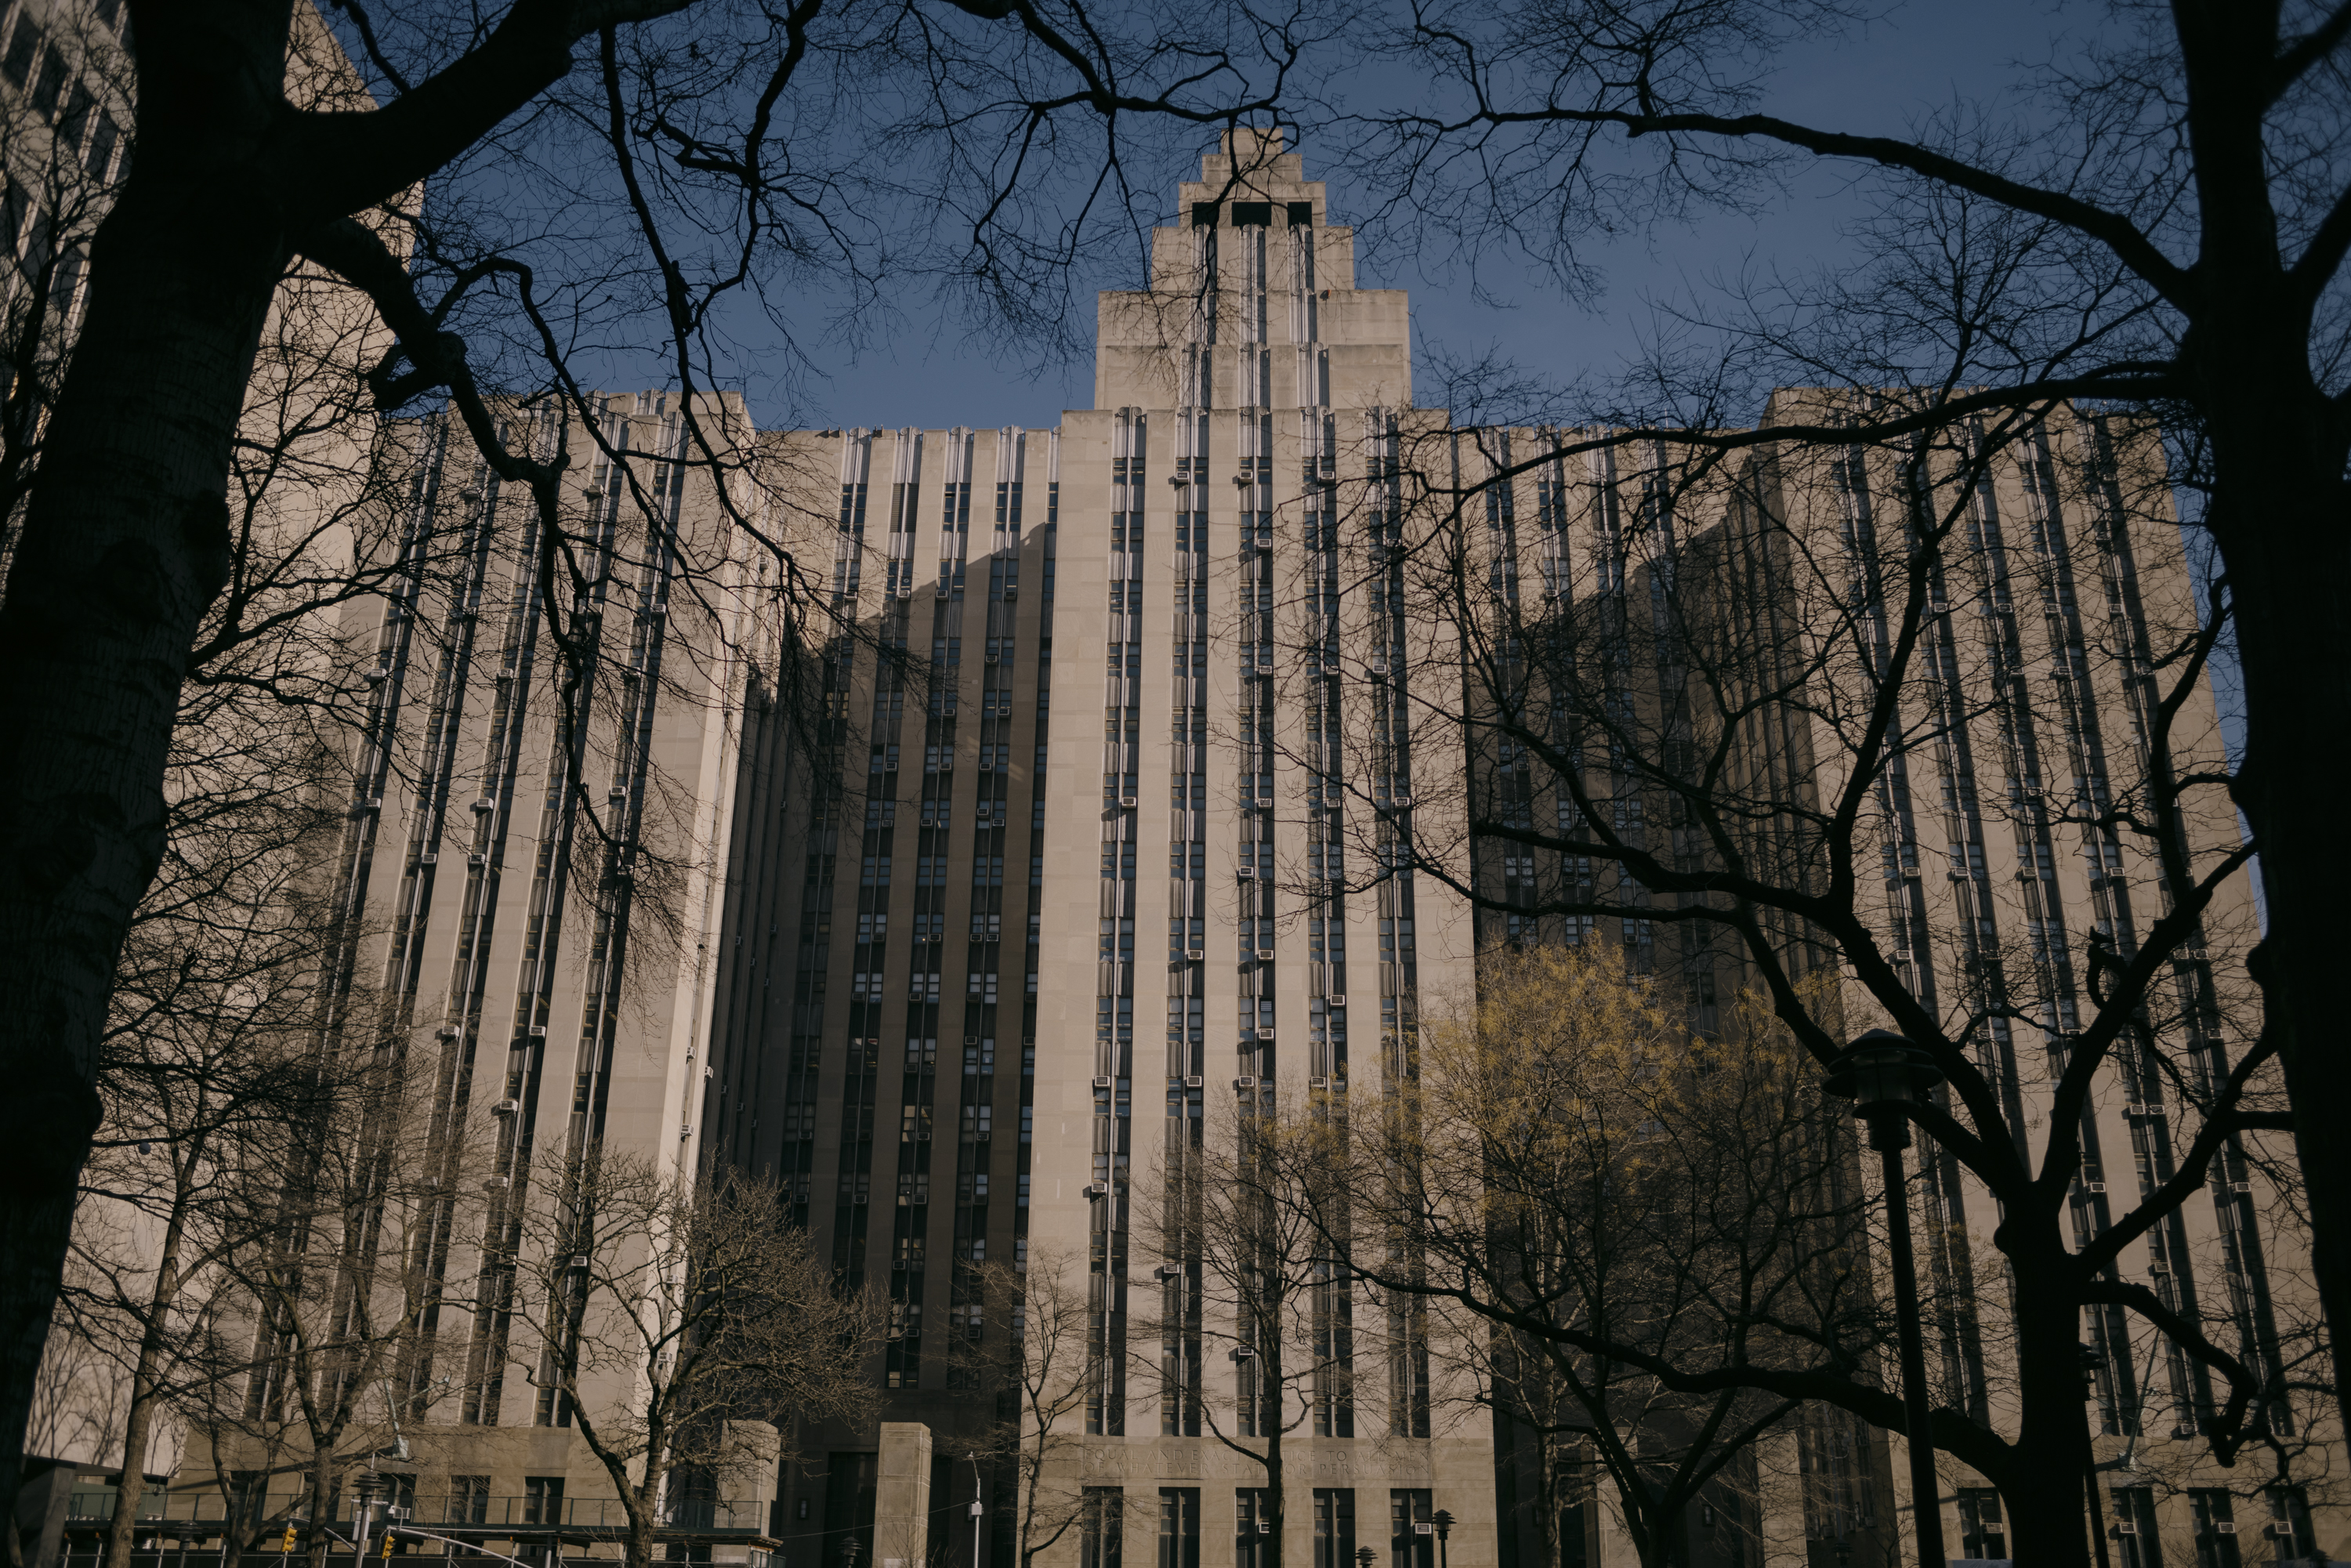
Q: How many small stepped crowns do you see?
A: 1